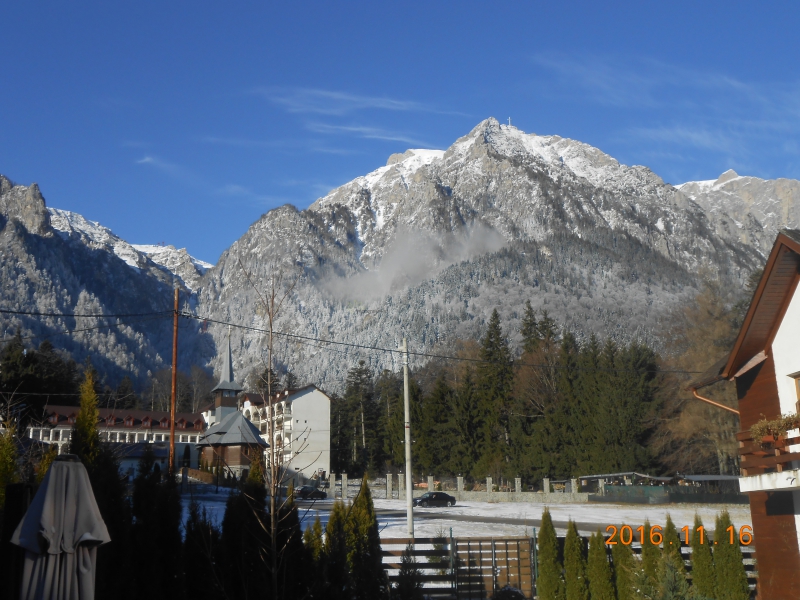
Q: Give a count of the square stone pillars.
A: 11